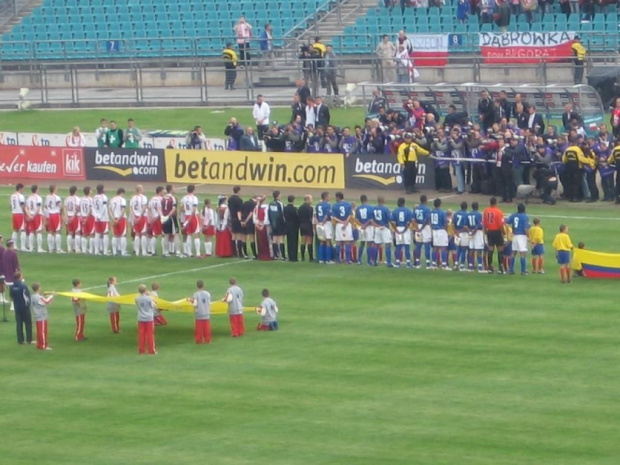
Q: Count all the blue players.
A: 10